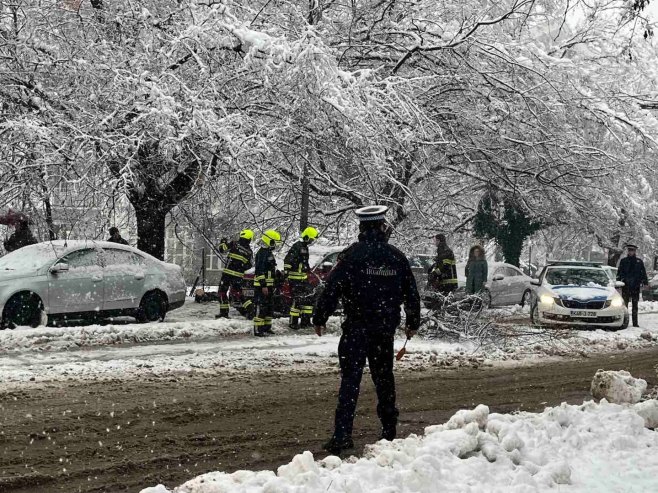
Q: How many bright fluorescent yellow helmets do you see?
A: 3